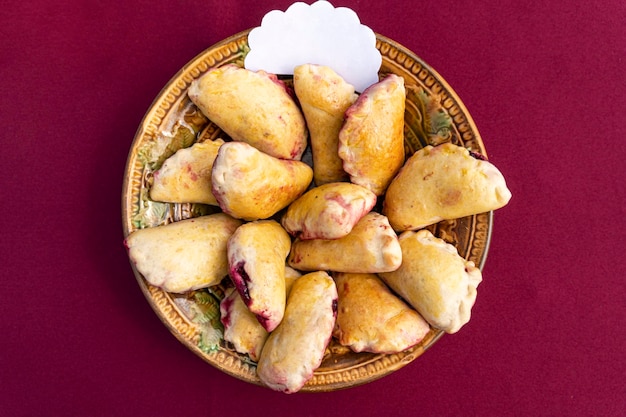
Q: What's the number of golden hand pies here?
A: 14